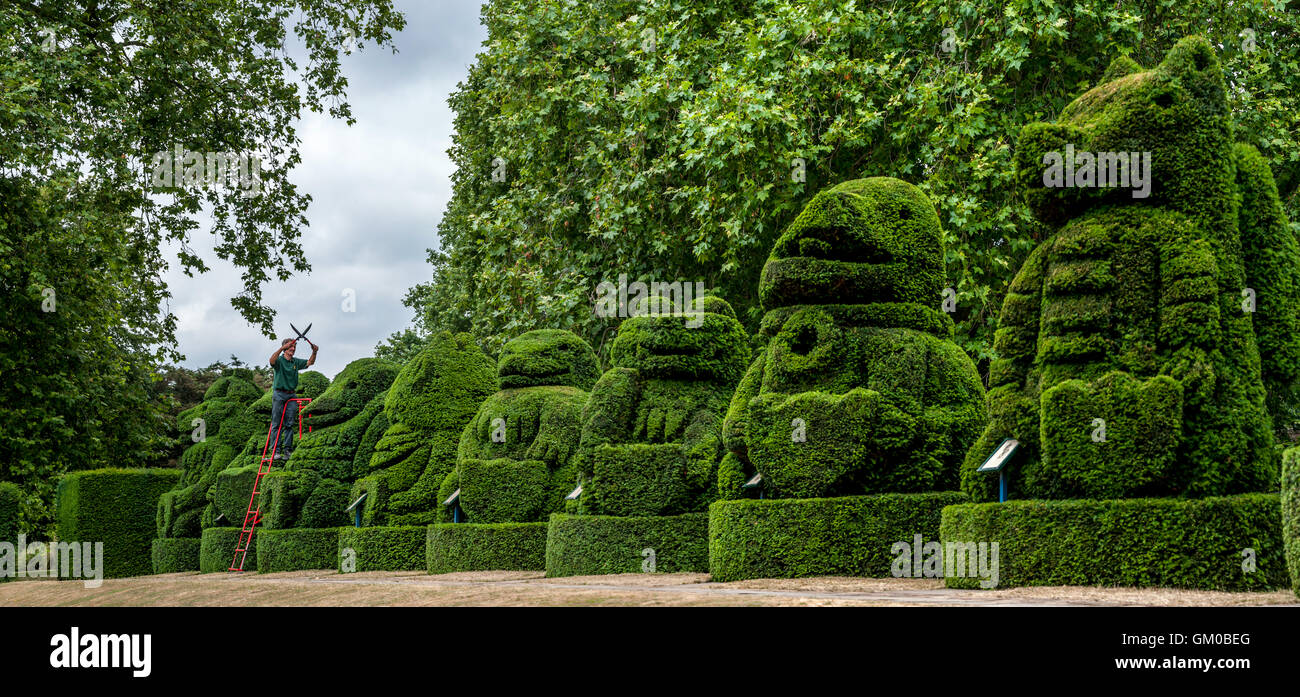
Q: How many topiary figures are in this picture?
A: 8